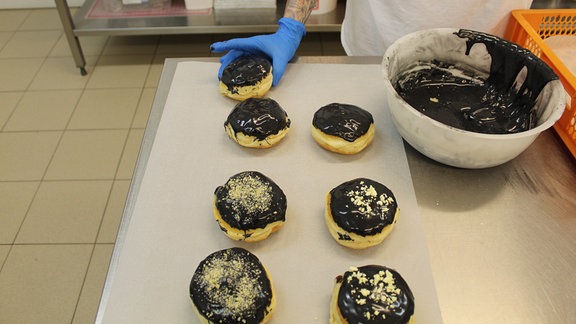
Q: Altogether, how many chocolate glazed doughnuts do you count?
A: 7